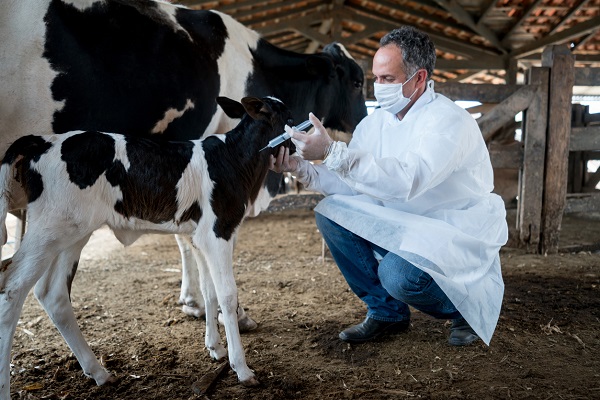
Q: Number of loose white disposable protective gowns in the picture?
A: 1